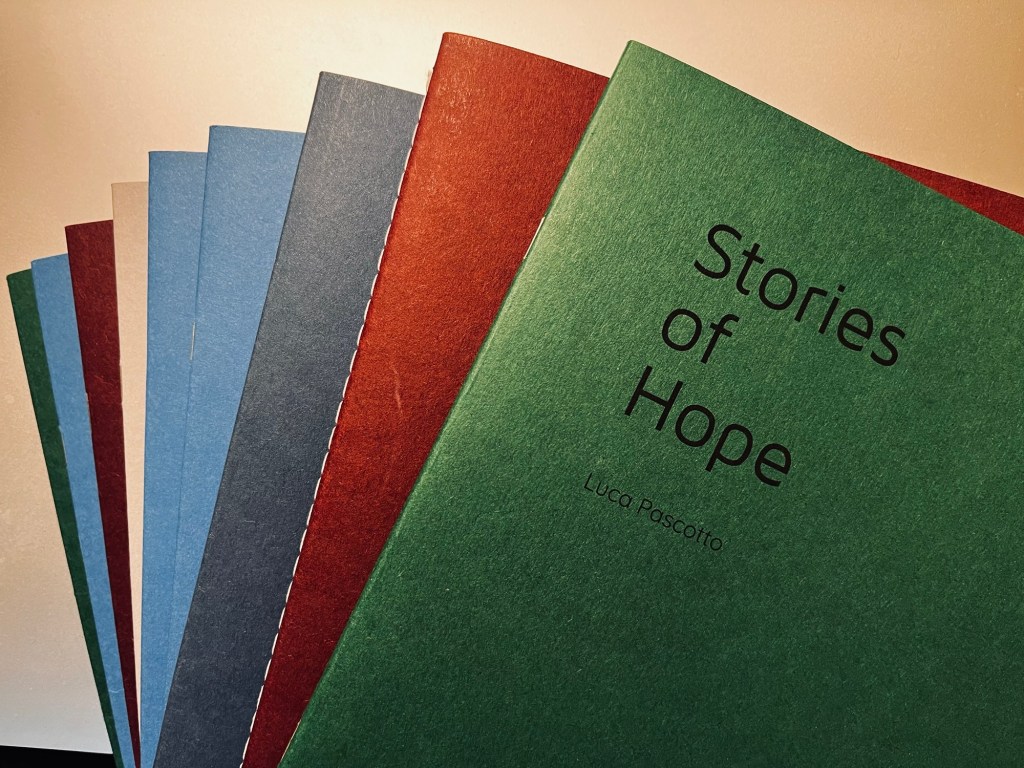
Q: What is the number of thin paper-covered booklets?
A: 9